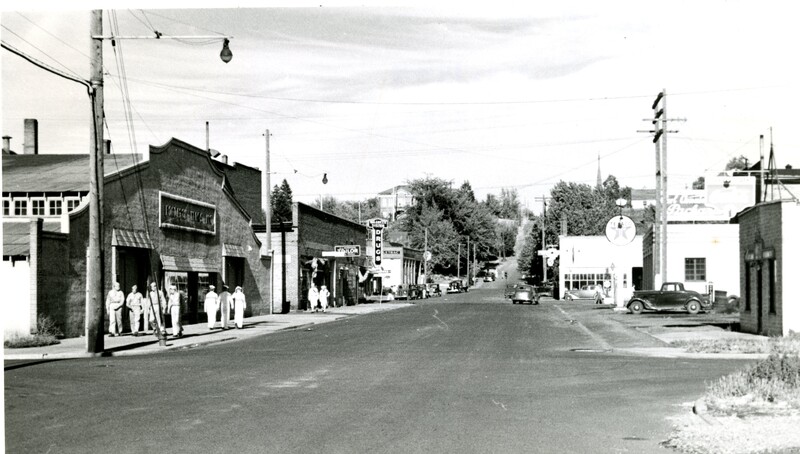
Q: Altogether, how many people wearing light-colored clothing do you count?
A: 9